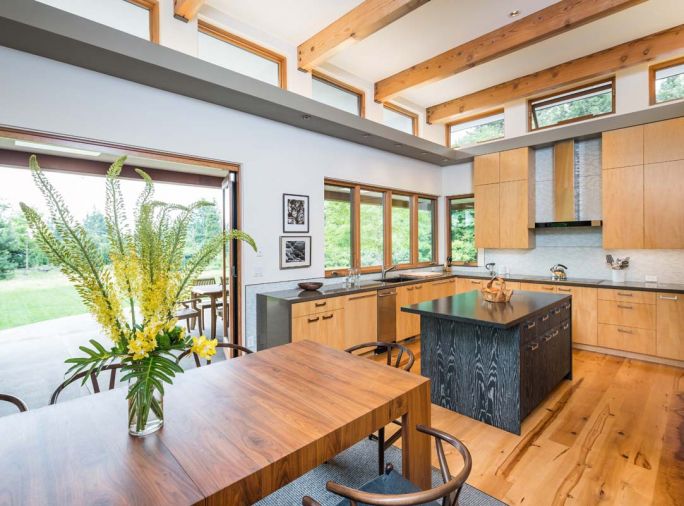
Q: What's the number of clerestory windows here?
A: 7